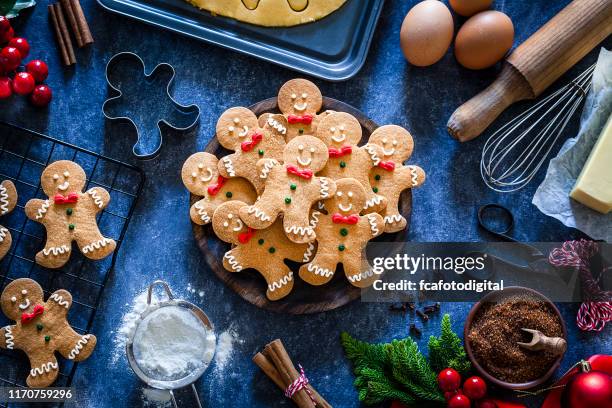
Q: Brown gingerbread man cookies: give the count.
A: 11